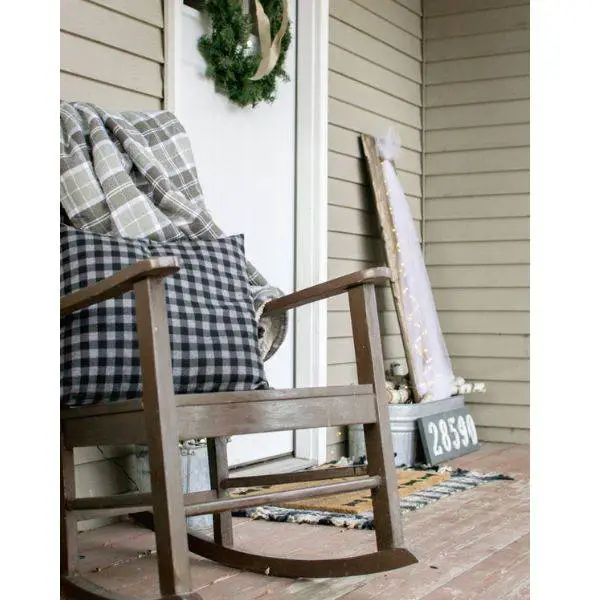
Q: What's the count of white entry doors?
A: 1